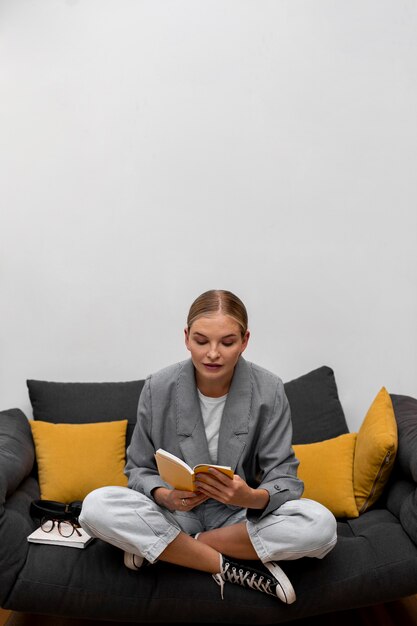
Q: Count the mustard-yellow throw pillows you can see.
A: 3